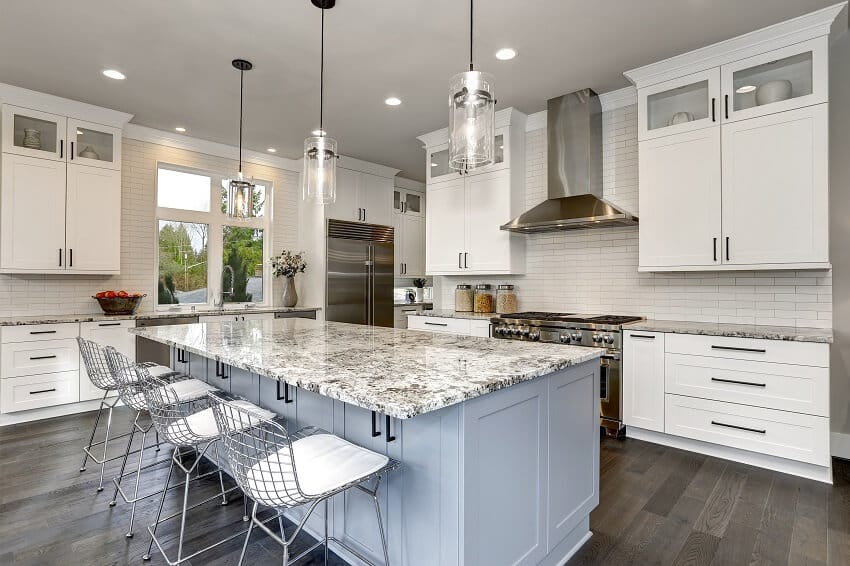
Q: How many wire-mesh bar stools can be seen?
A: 4